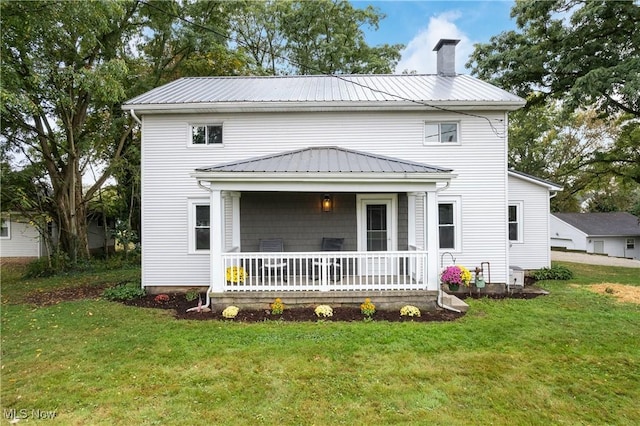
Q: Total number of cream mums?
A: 3